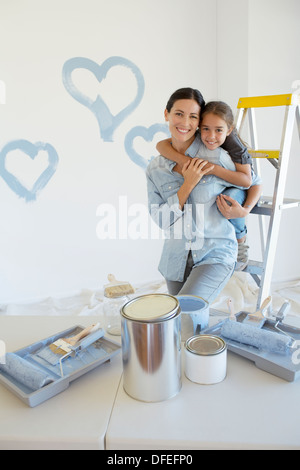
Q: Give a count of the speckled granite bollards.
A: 0